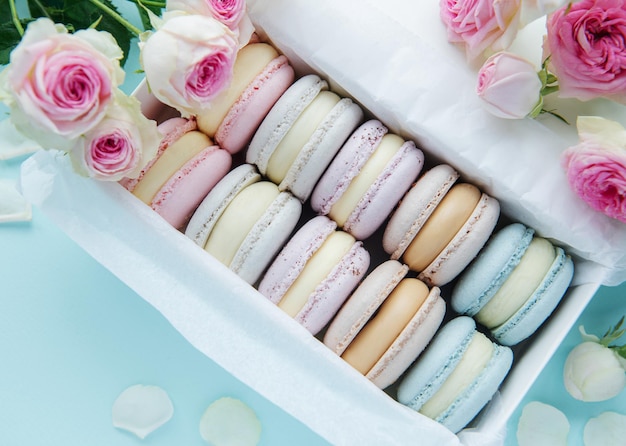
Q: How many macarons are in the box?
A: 10